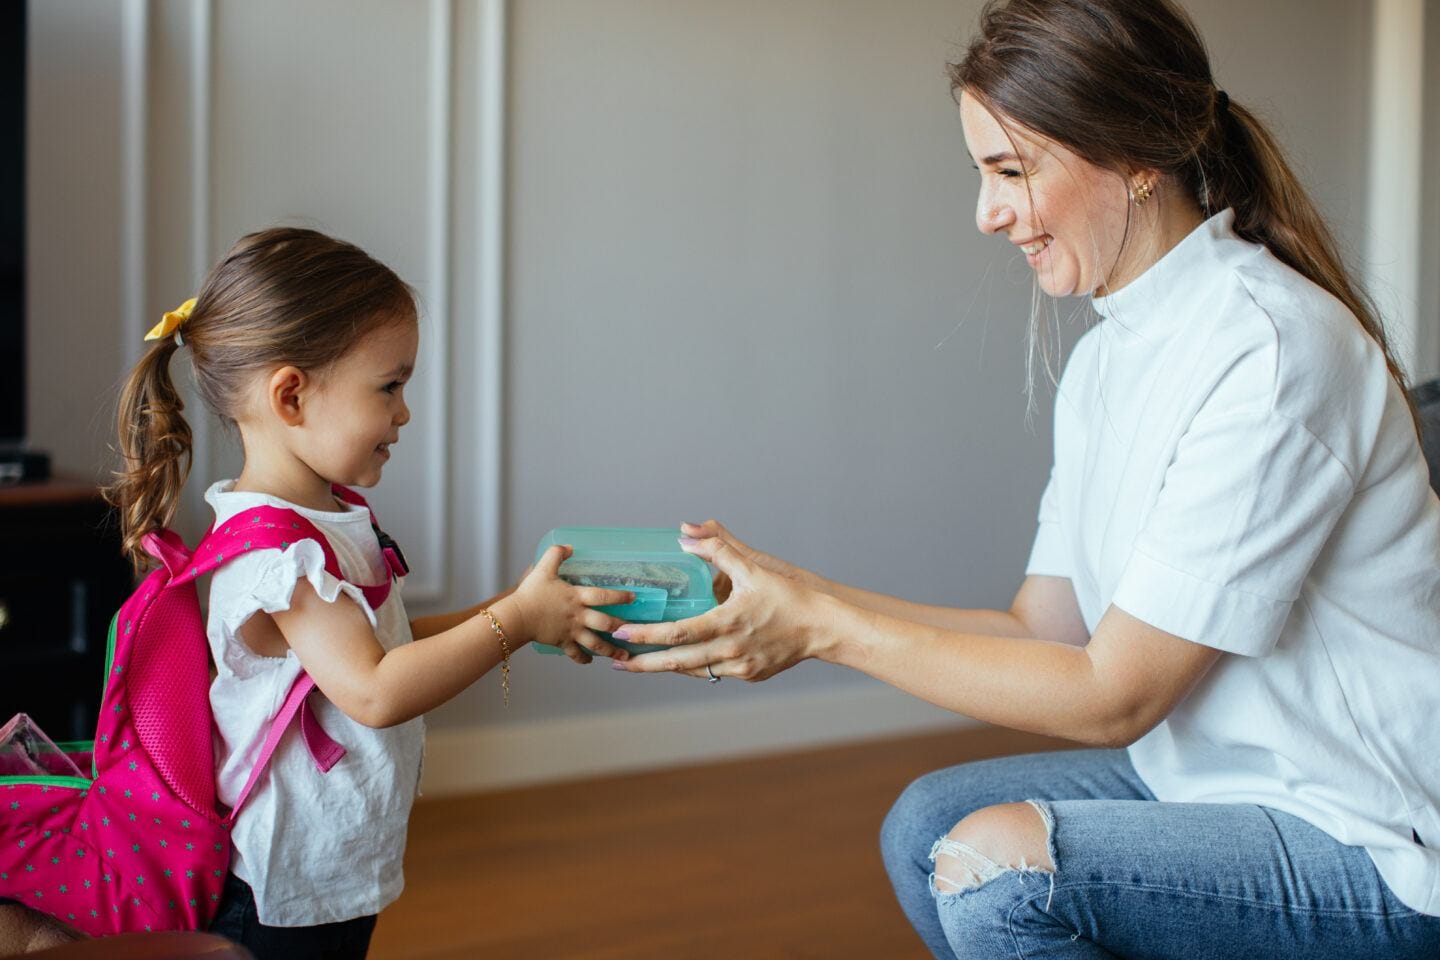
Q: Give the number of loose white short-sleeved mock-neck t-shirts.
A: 1